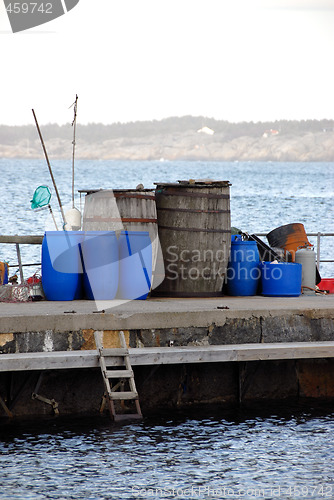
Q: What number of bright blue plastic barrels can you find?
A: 5